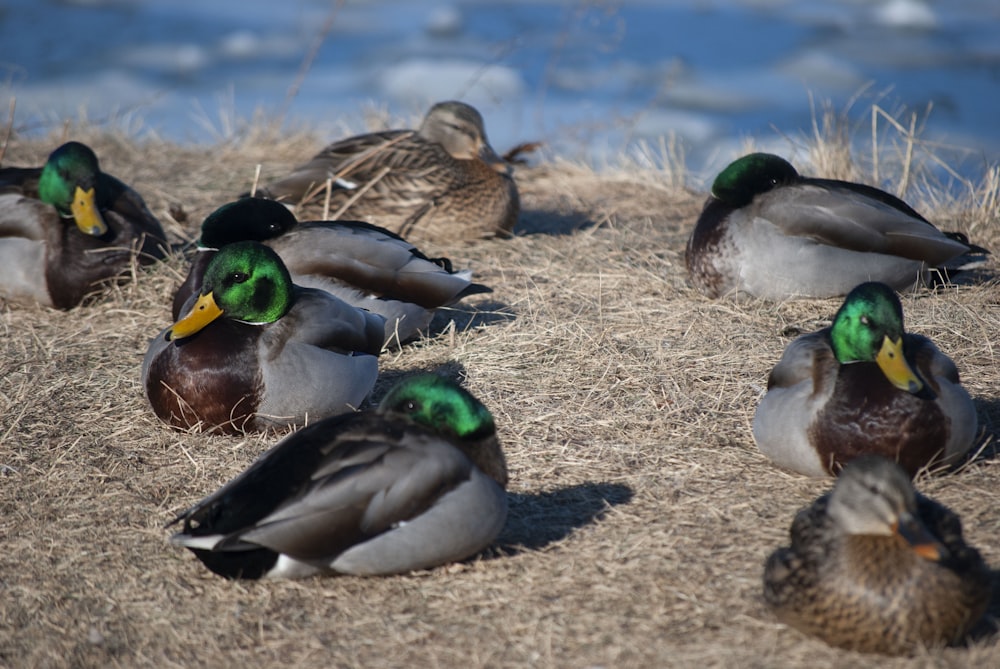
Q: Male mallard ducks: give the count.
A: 6